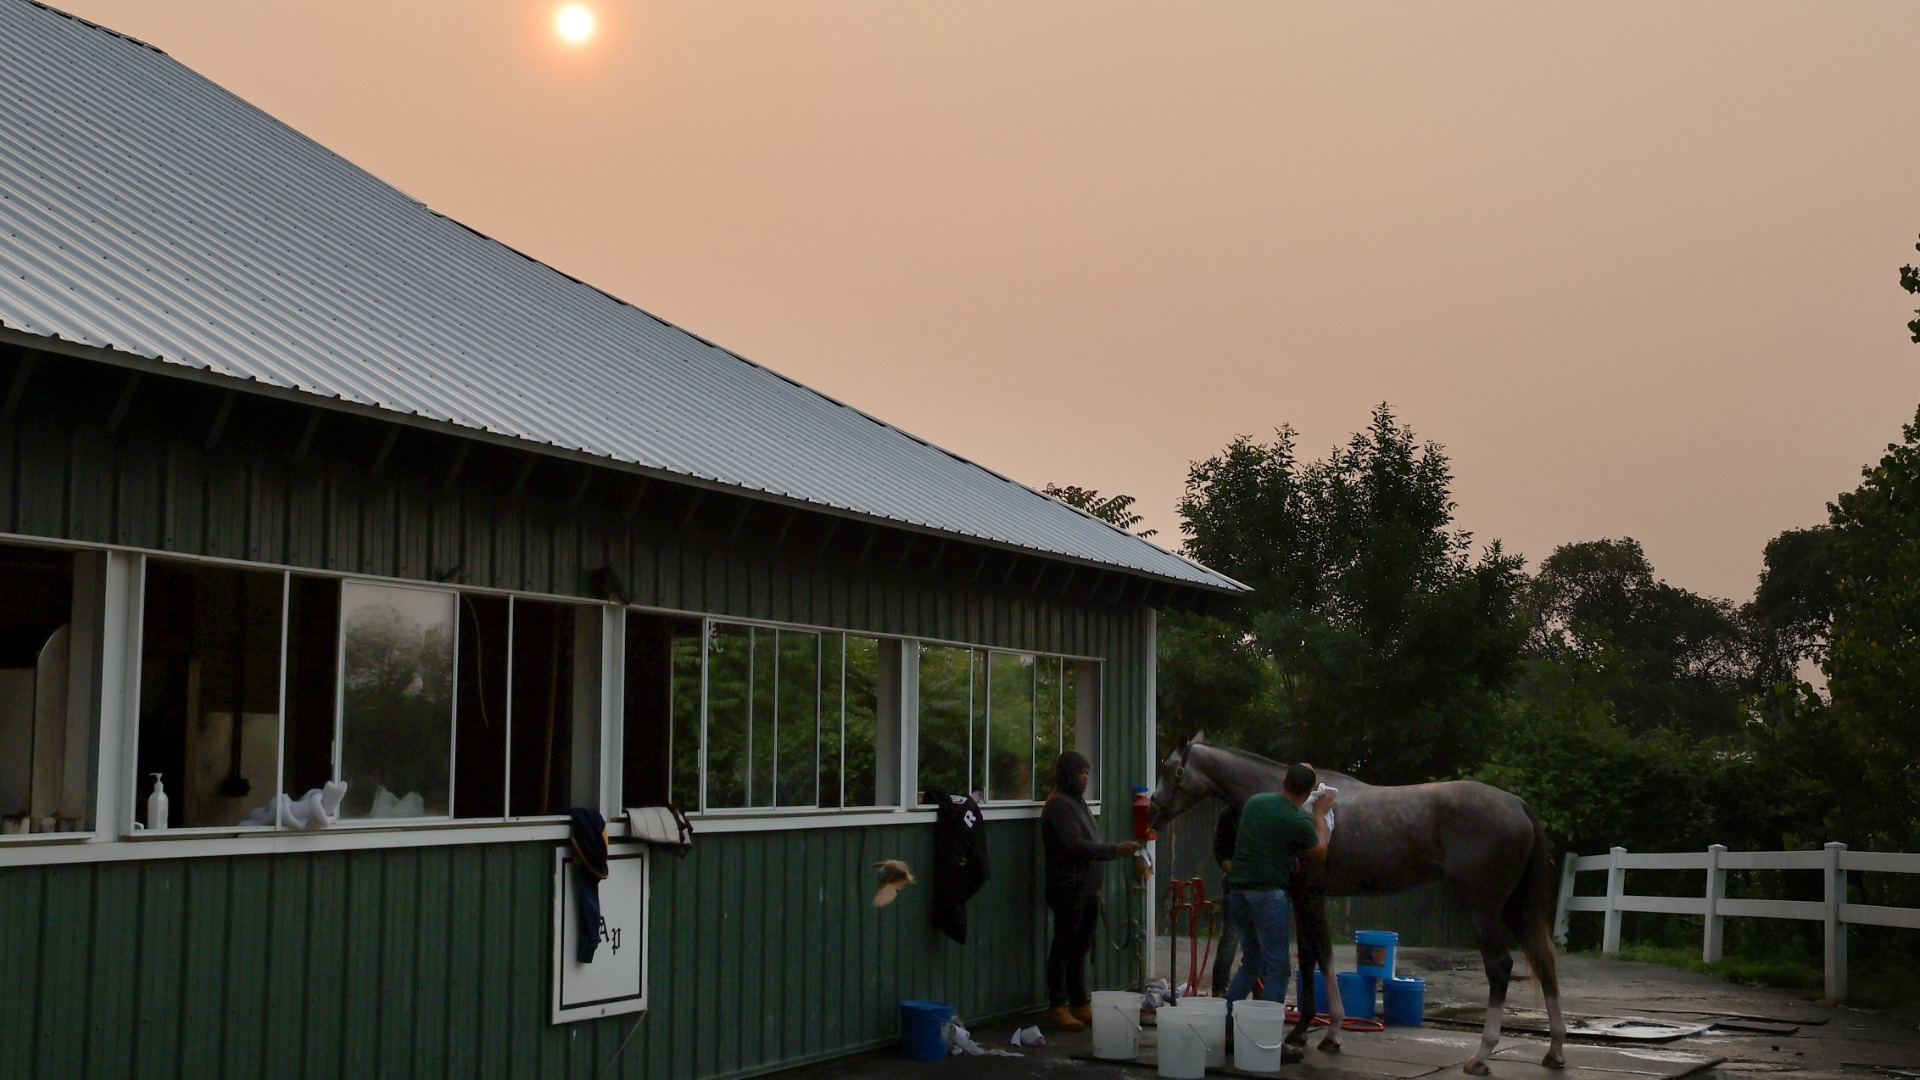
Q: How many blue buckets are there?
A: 5